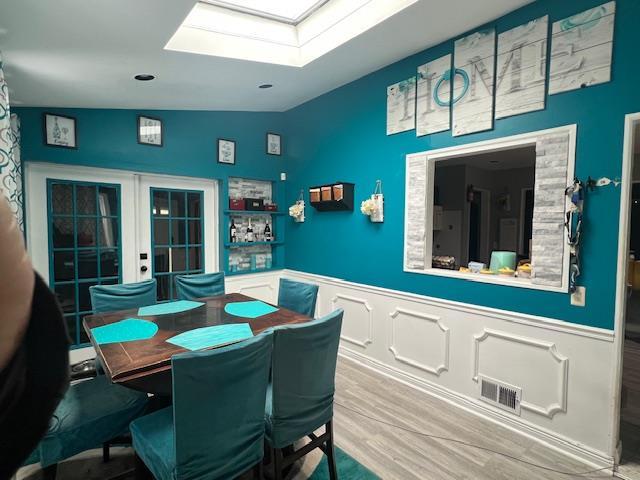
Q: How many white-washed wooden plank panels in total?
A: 5